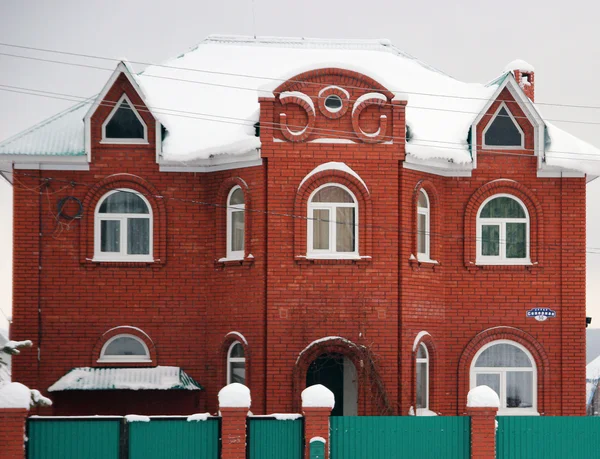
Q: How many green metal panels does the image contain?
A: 5